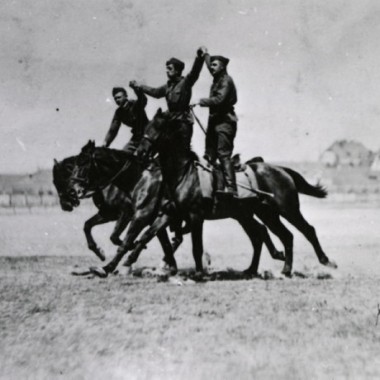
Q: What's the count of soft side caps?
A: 3